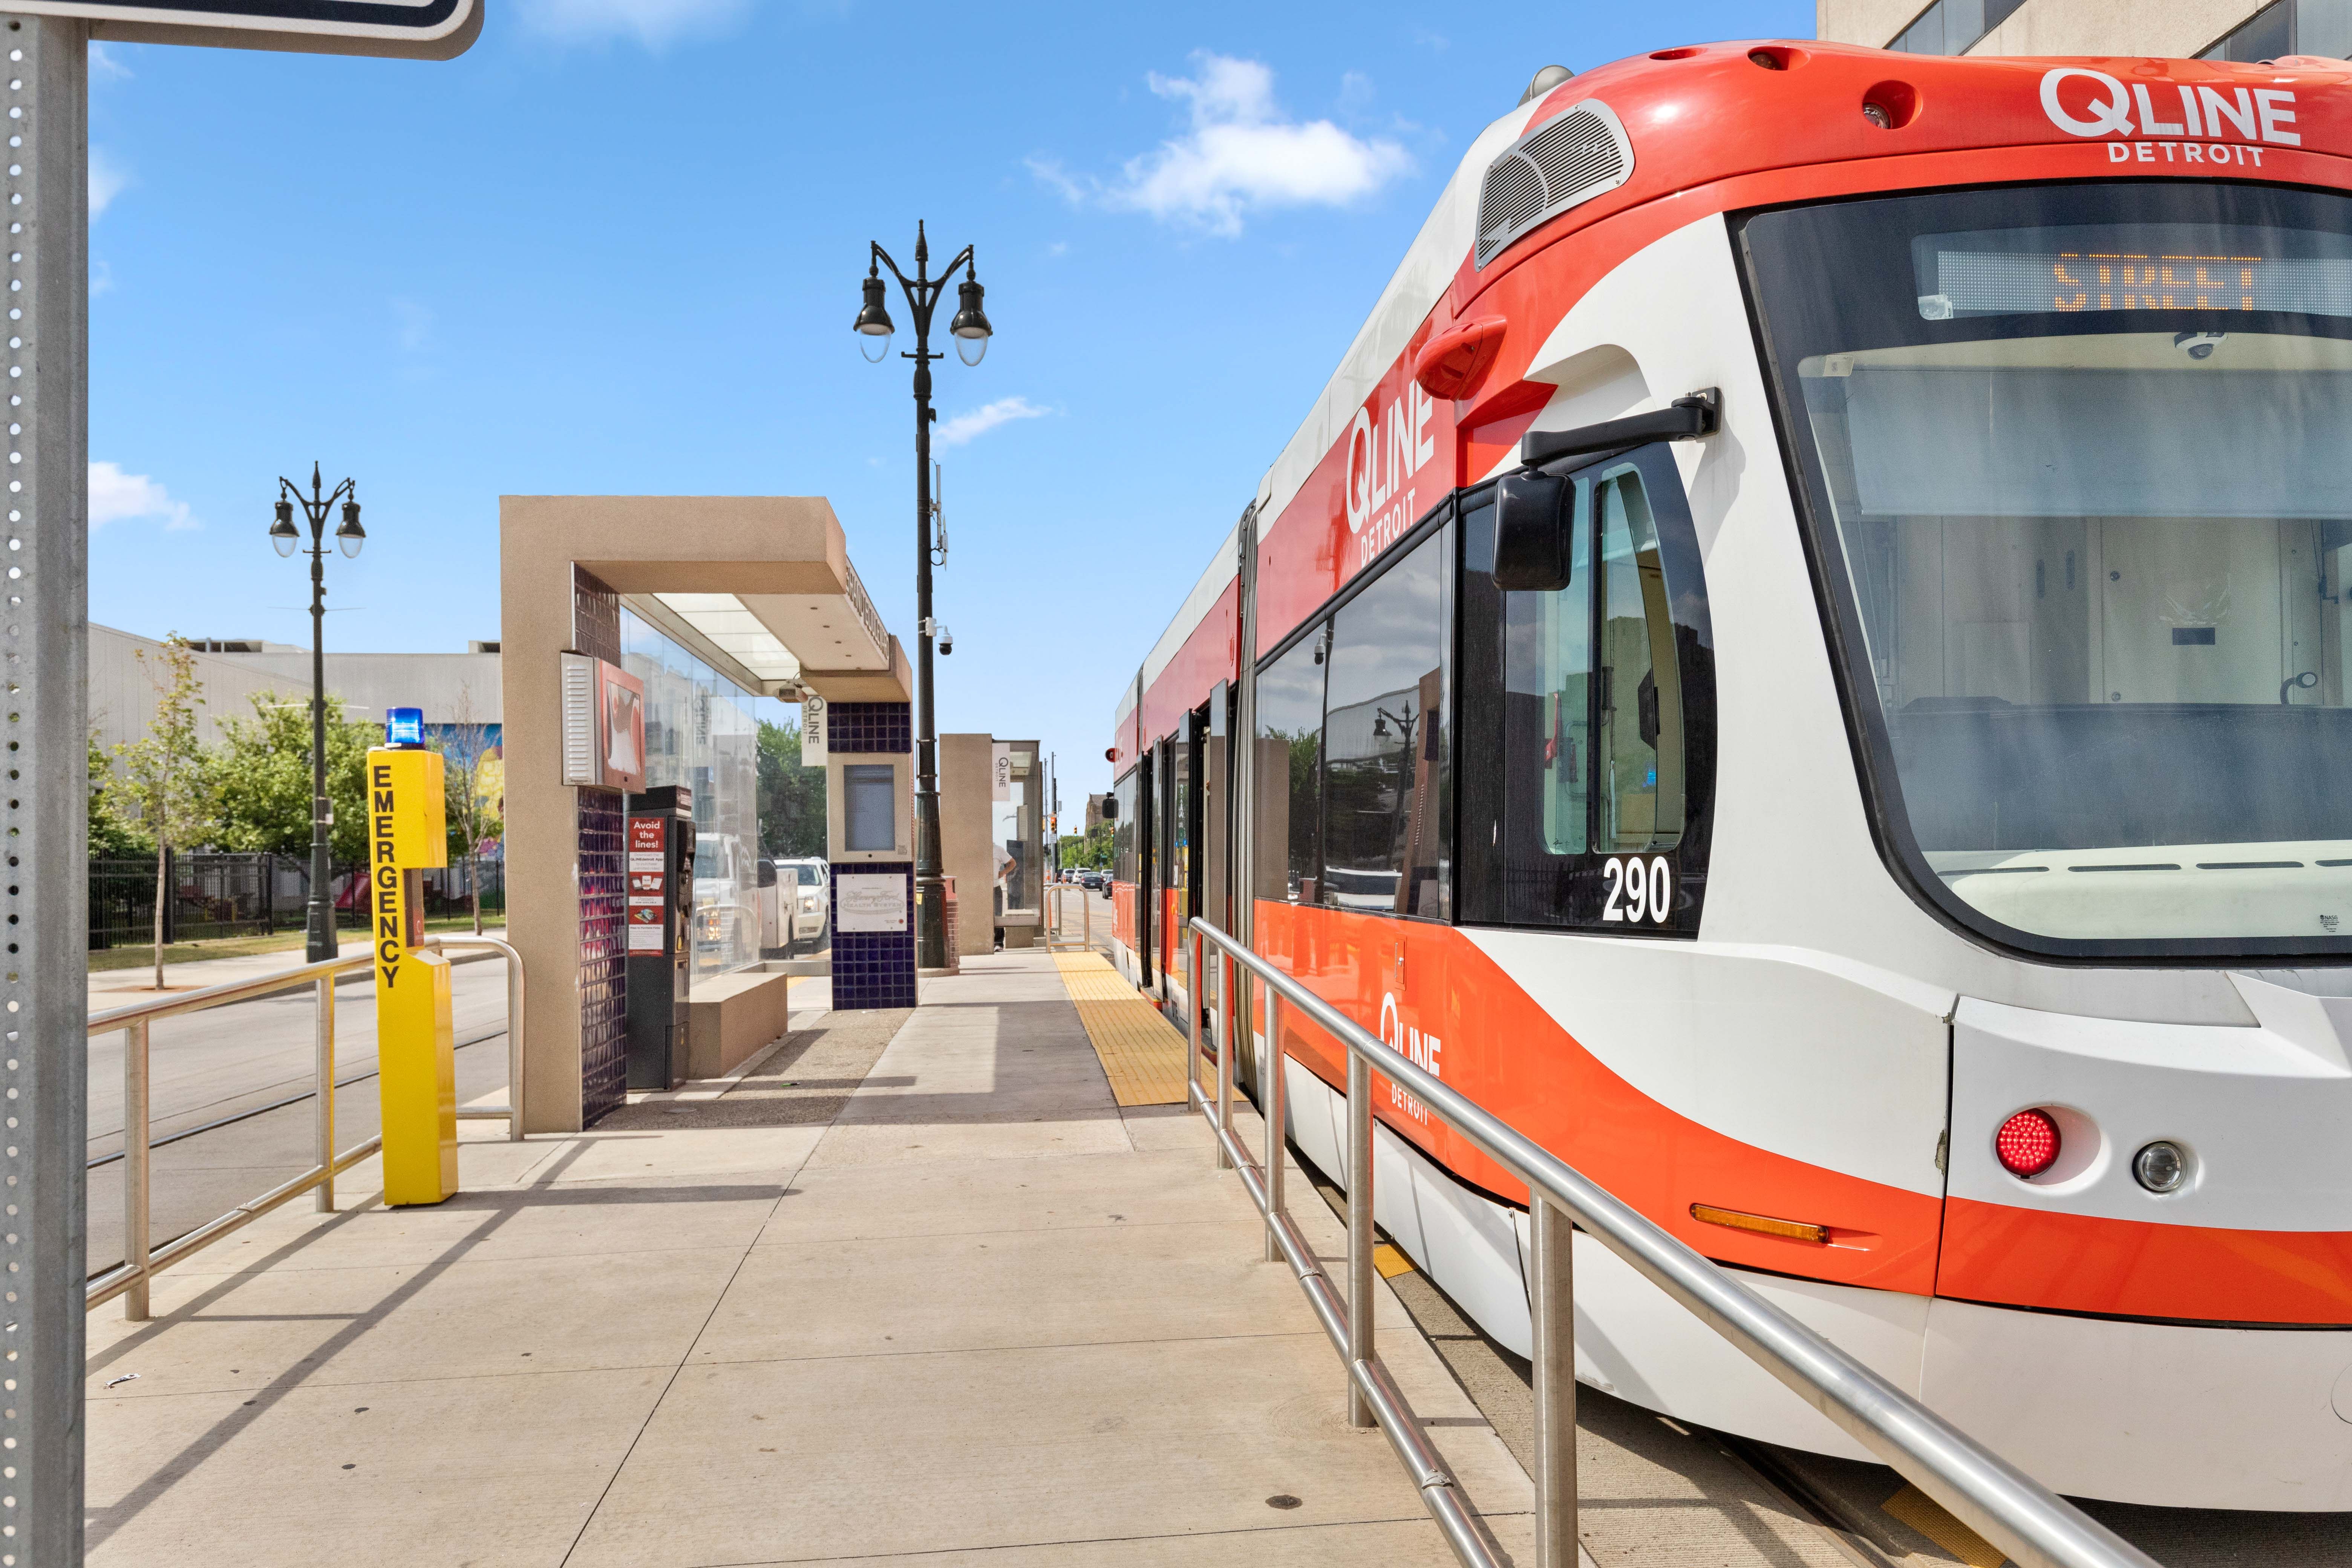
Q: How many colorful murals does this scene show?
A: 1